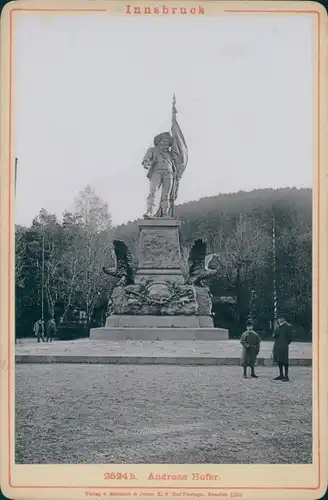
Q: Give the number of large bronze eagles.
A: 2